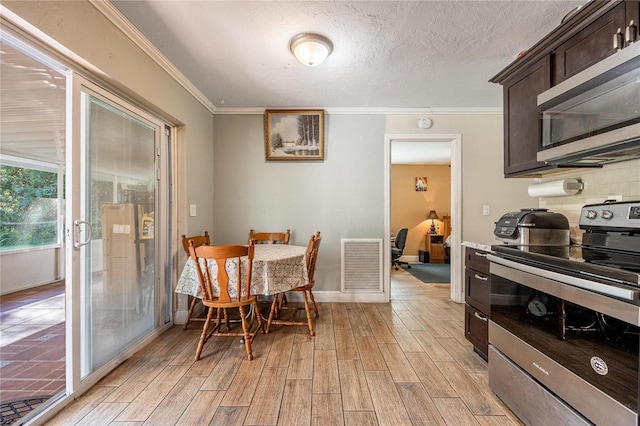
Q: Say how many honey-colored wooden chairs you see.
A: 4